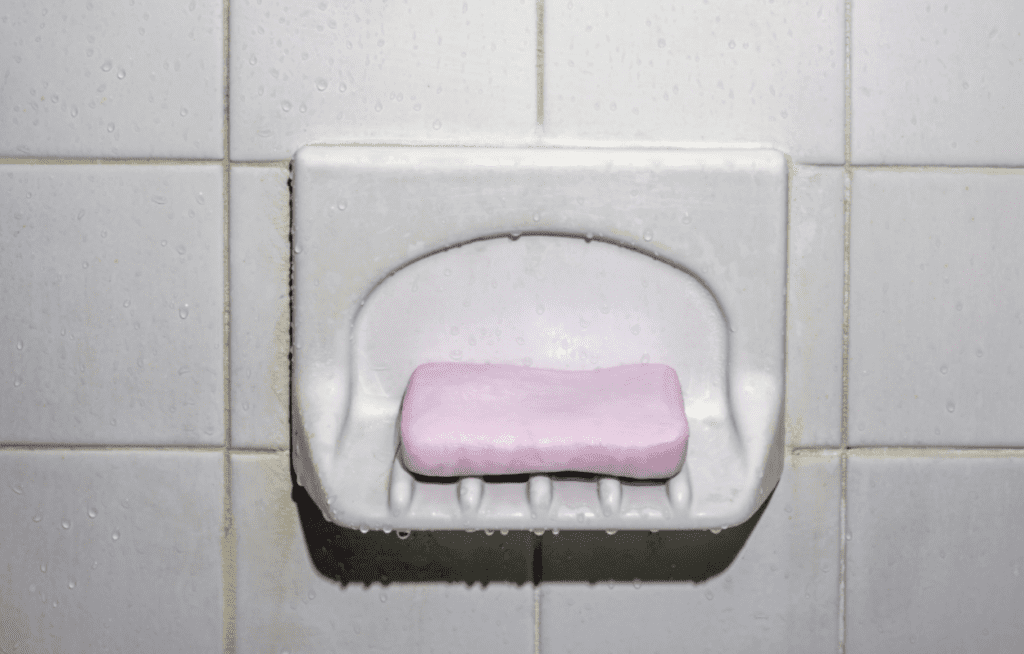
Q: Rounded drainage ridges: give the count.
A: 5